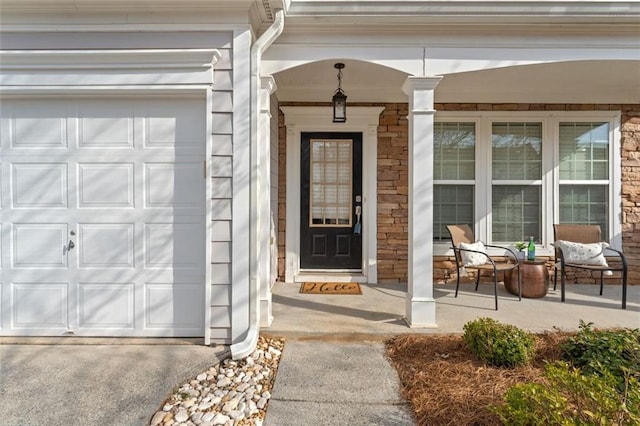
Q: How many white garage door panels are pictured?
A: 12